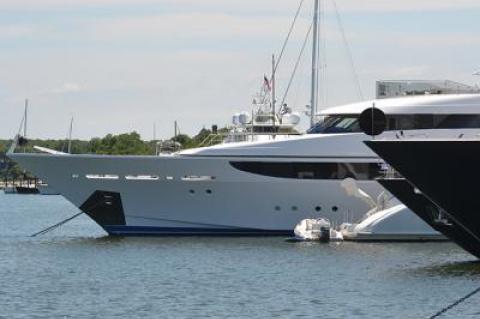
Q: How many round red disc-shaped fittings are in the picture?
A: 0